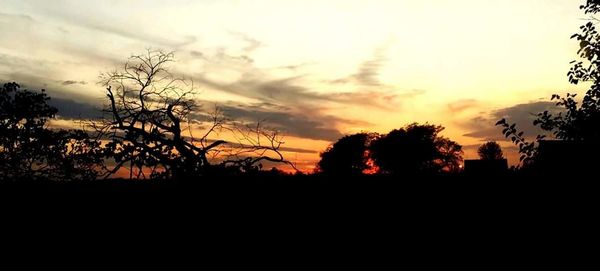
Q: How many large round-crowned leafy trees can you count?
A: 2